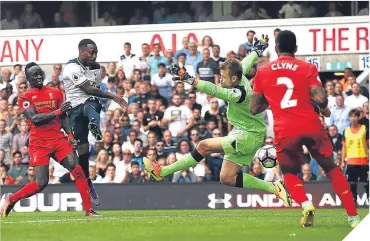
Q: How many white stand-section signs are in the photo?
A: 2